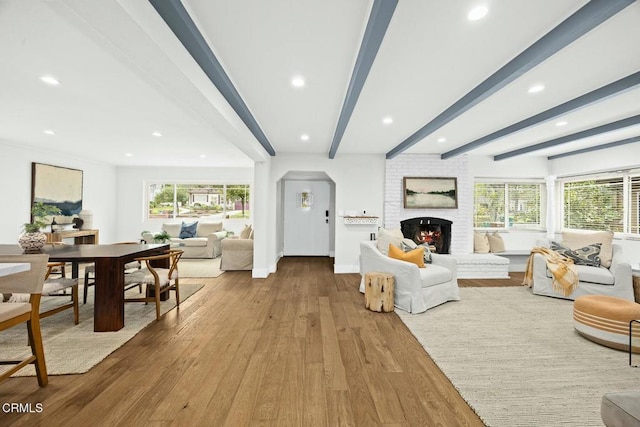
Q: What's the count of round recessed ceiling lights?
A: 12